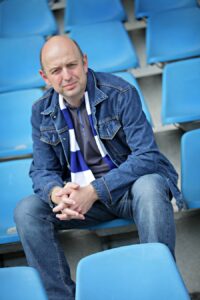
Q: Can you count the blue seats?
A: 14